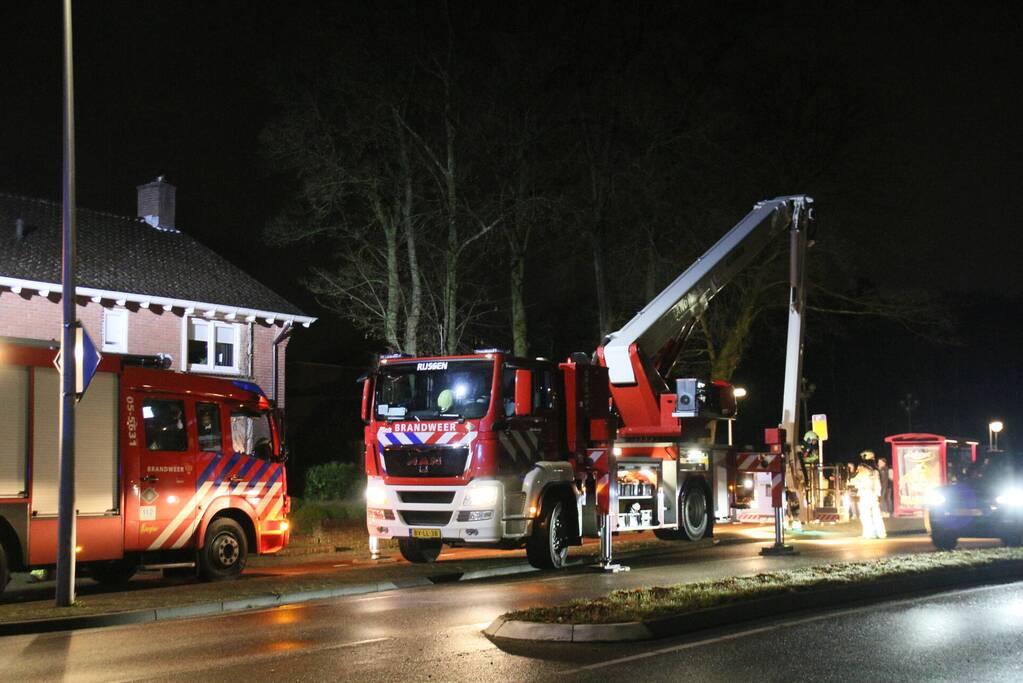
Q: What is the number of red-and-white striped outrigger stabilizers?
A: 2